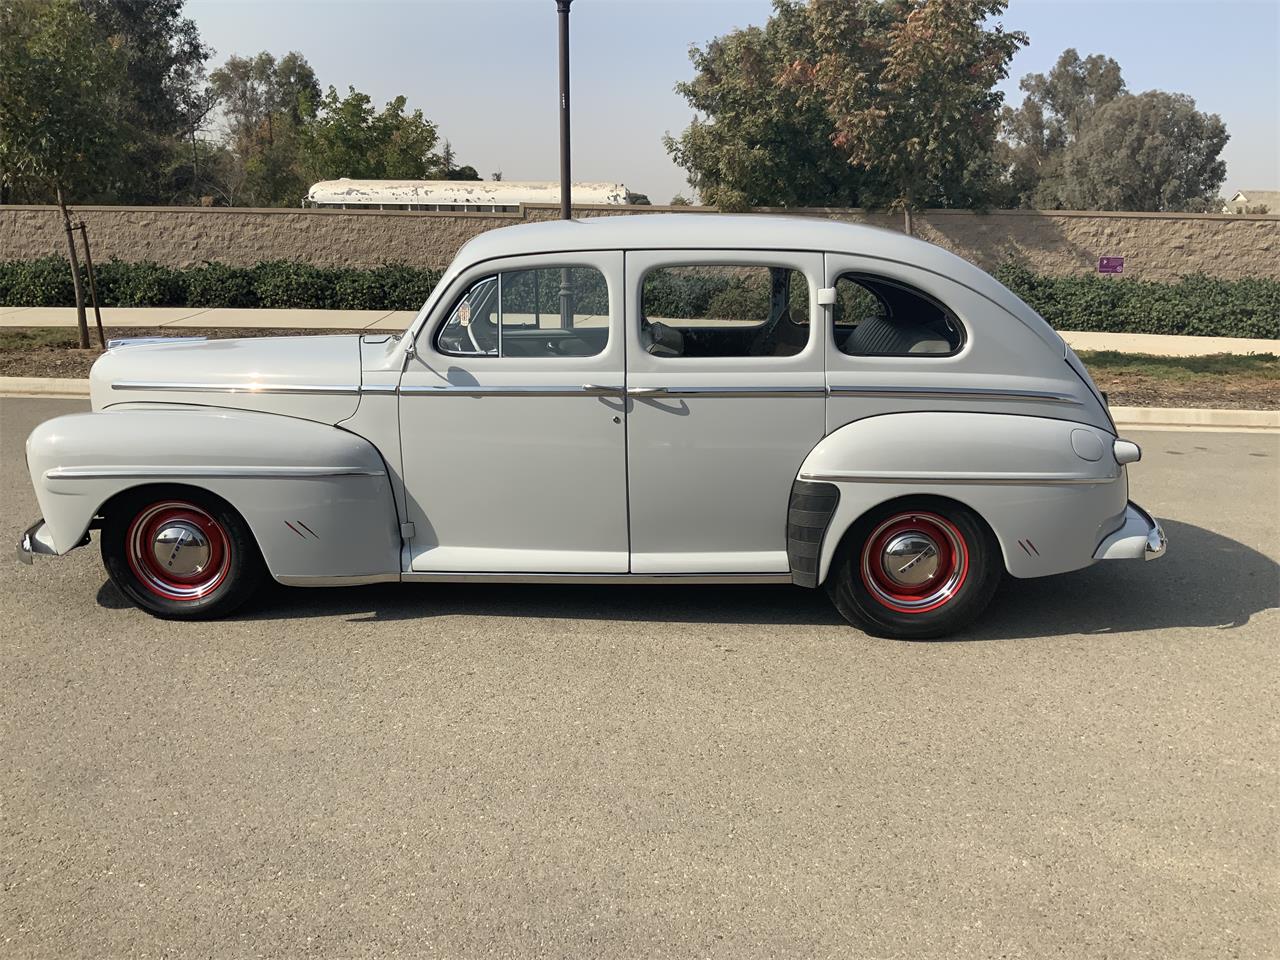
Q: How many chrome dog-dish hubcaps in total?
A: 2